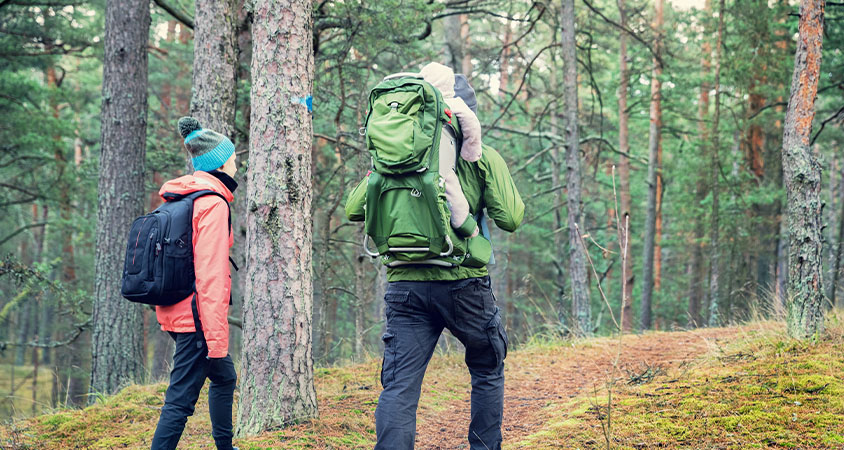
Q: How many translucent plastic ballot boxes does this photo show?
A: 0